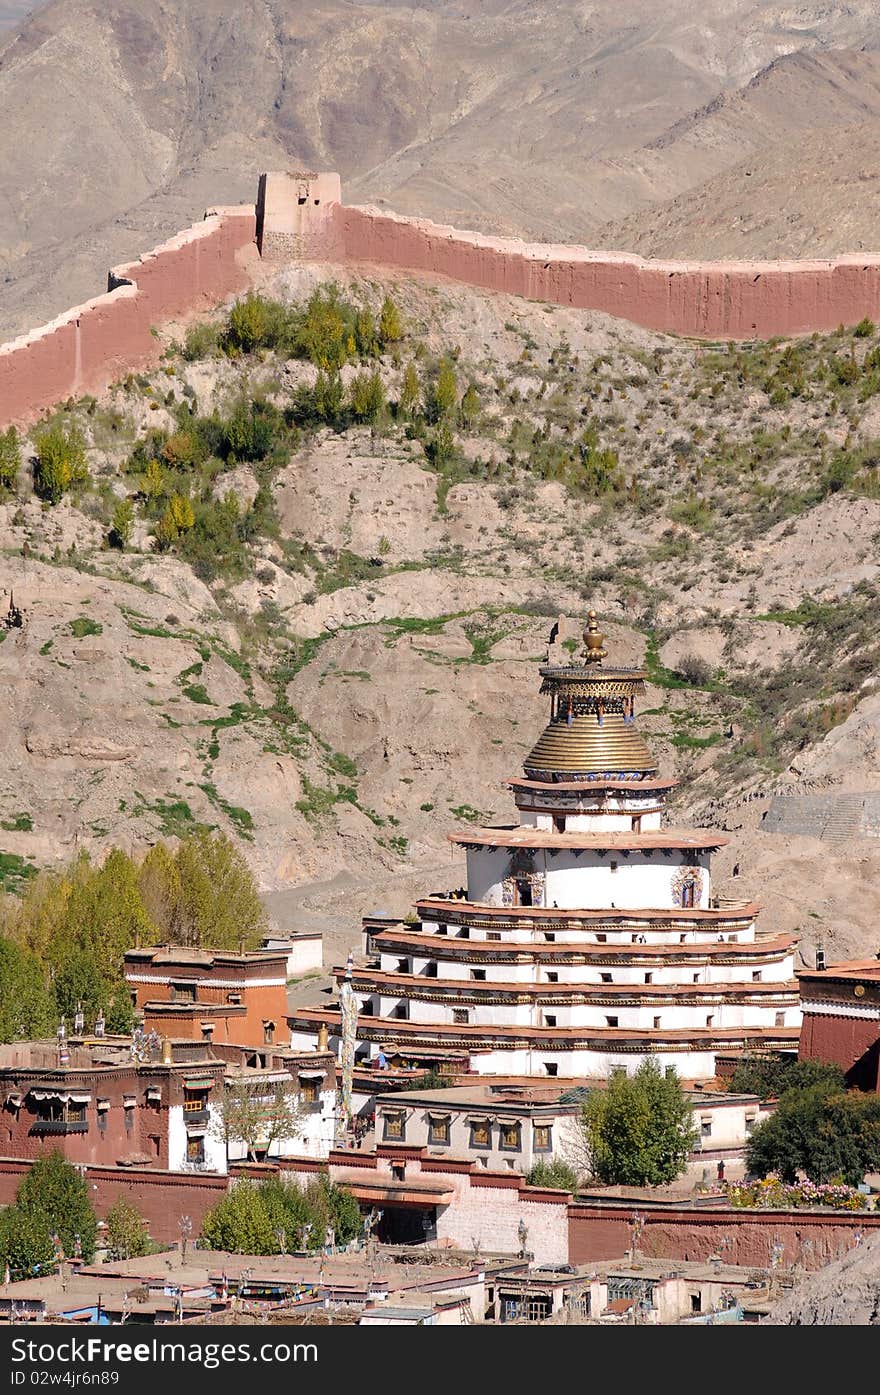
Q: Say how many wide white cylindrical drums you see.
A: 1